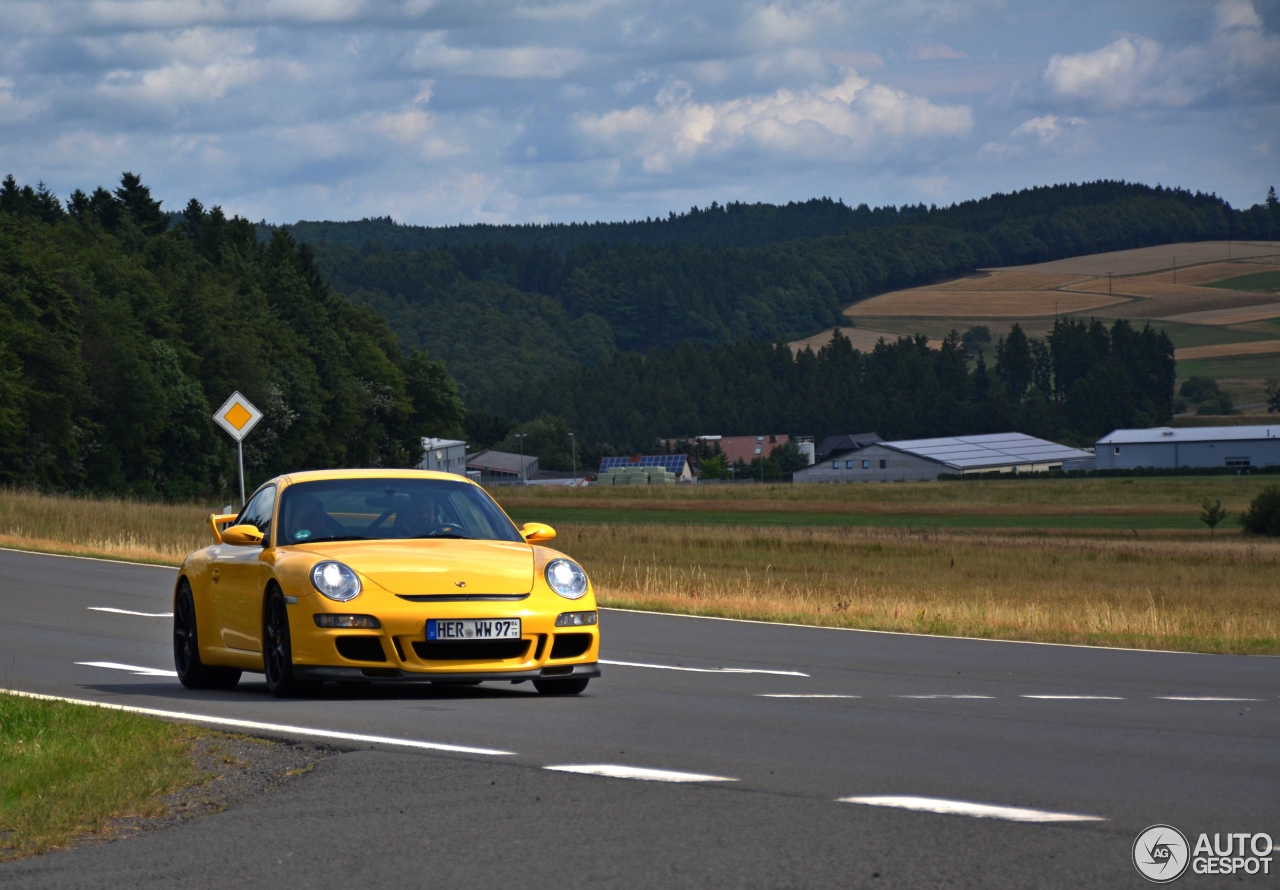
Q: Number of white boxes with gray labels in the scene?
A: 0